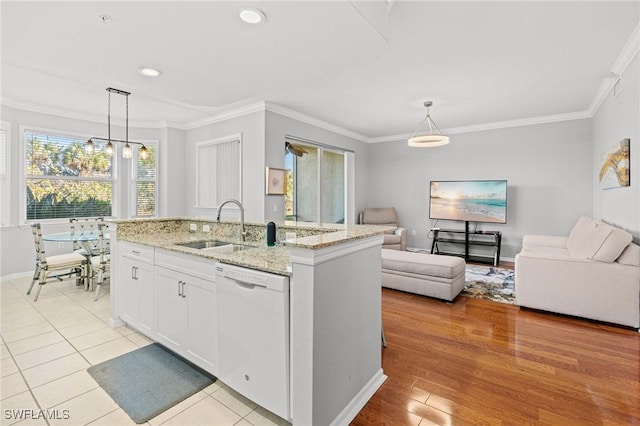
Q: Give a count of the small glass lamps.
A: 4